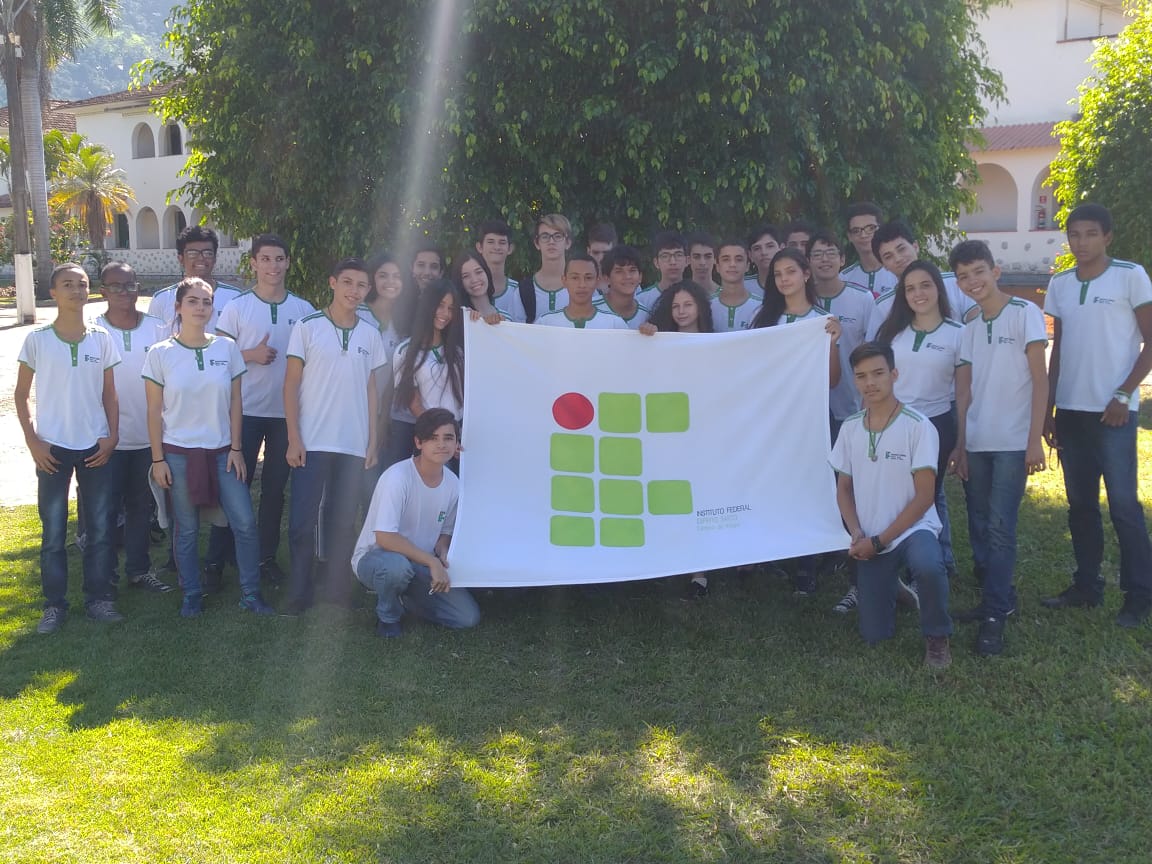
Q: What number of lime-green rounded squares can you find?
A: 9